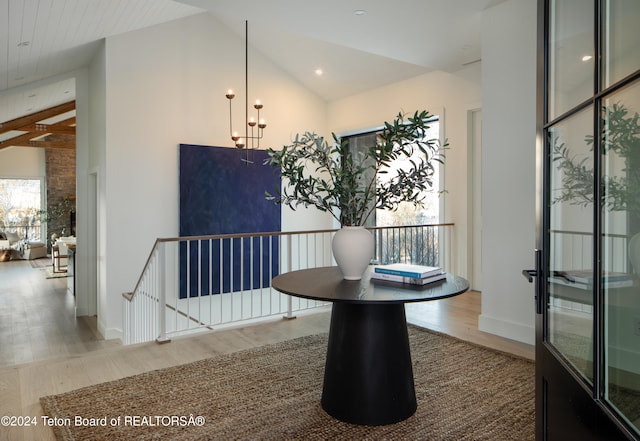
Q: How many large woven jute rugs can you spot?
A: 1